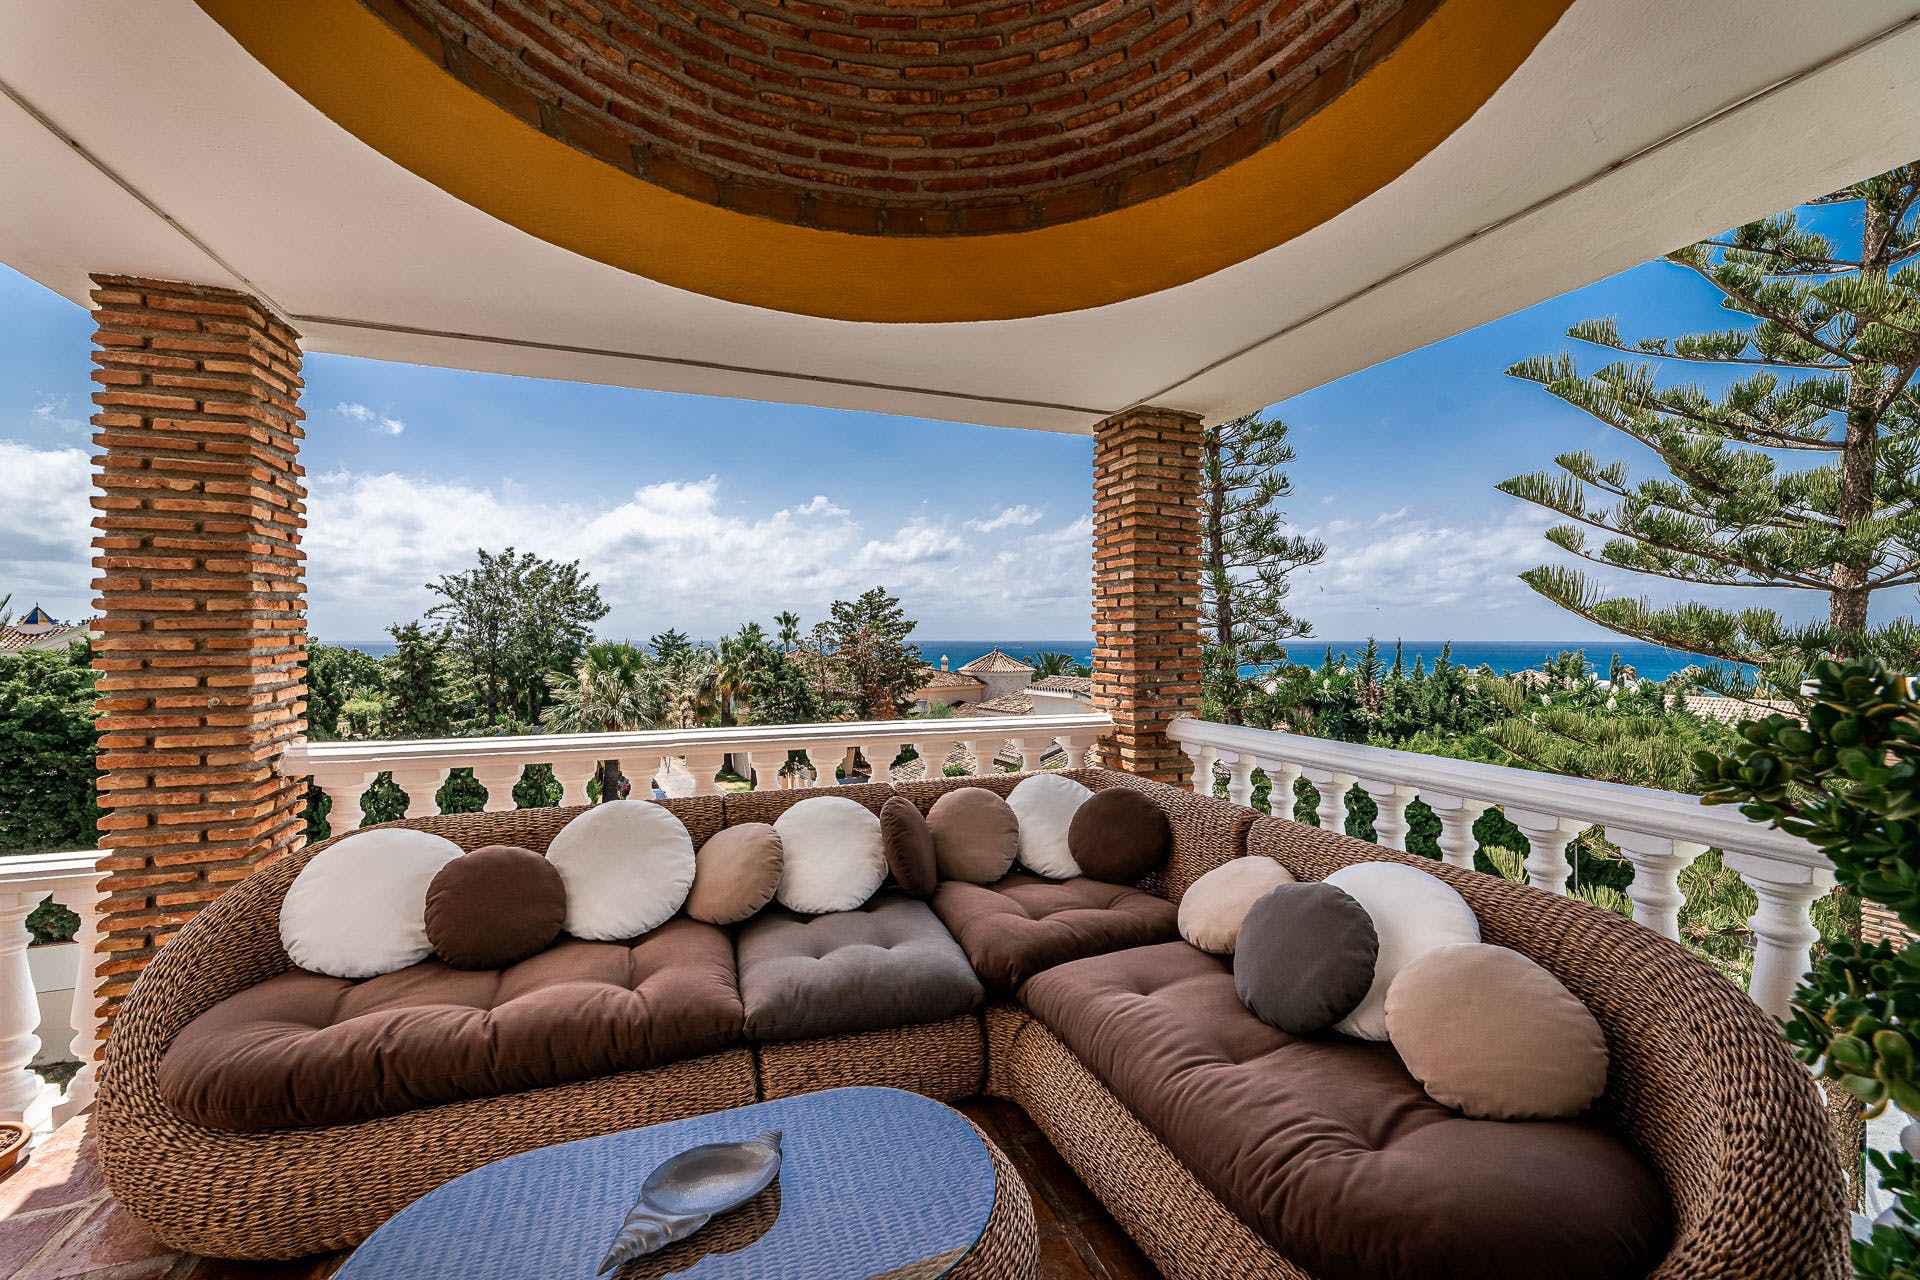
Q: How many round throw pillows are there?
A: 13